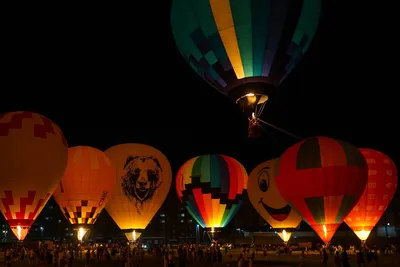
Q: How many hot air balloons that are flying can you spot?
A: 1